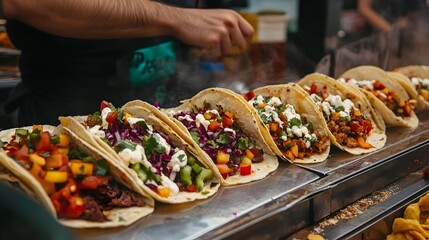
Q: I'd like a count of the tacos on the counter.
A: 7